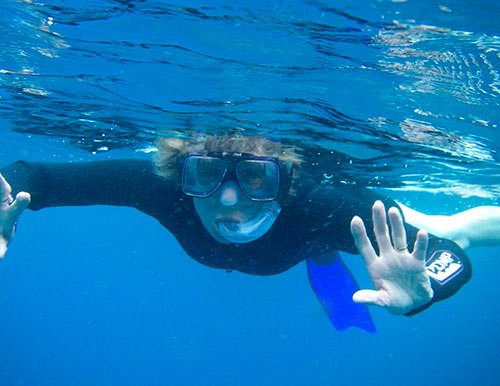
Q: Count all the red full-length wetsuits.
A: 0